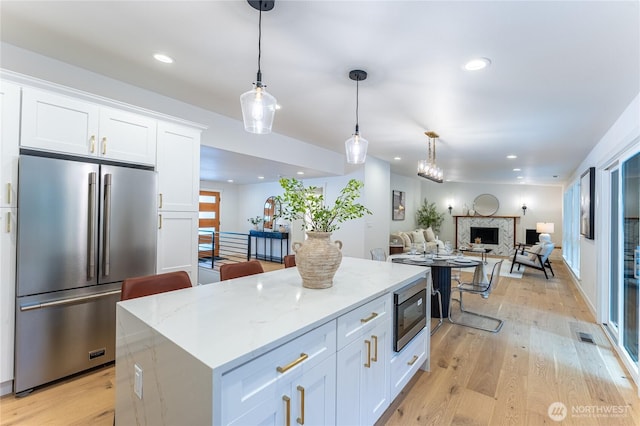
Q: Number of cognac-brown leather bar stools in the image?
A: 3